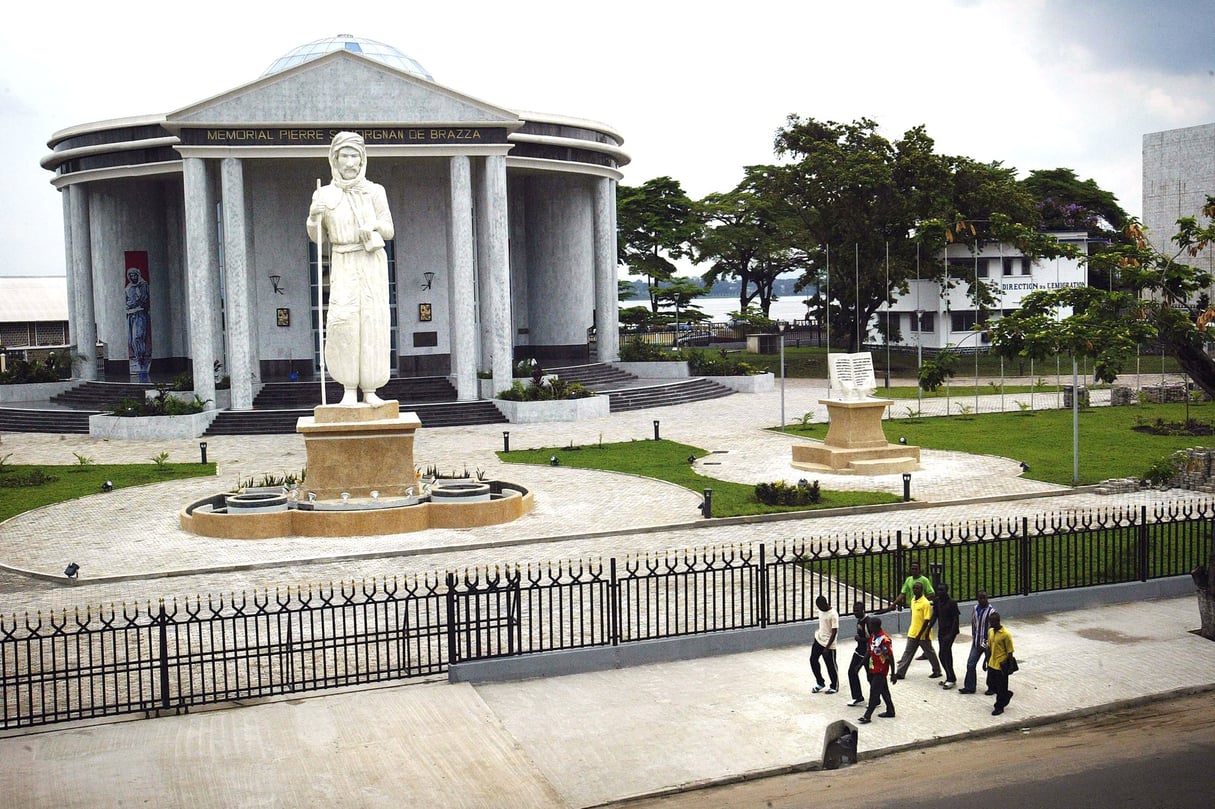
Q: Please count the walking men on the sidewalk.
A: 8